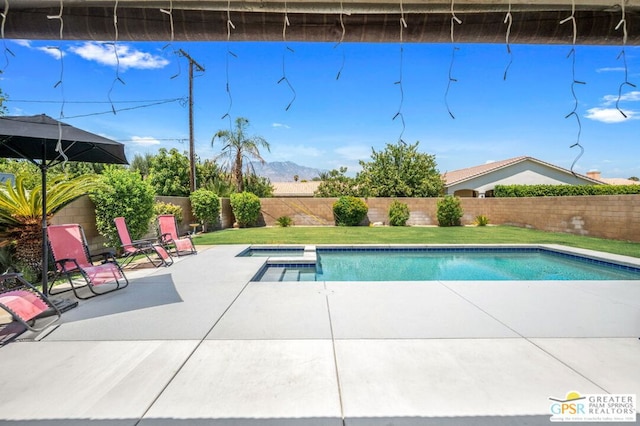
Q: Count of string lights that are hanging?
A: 12